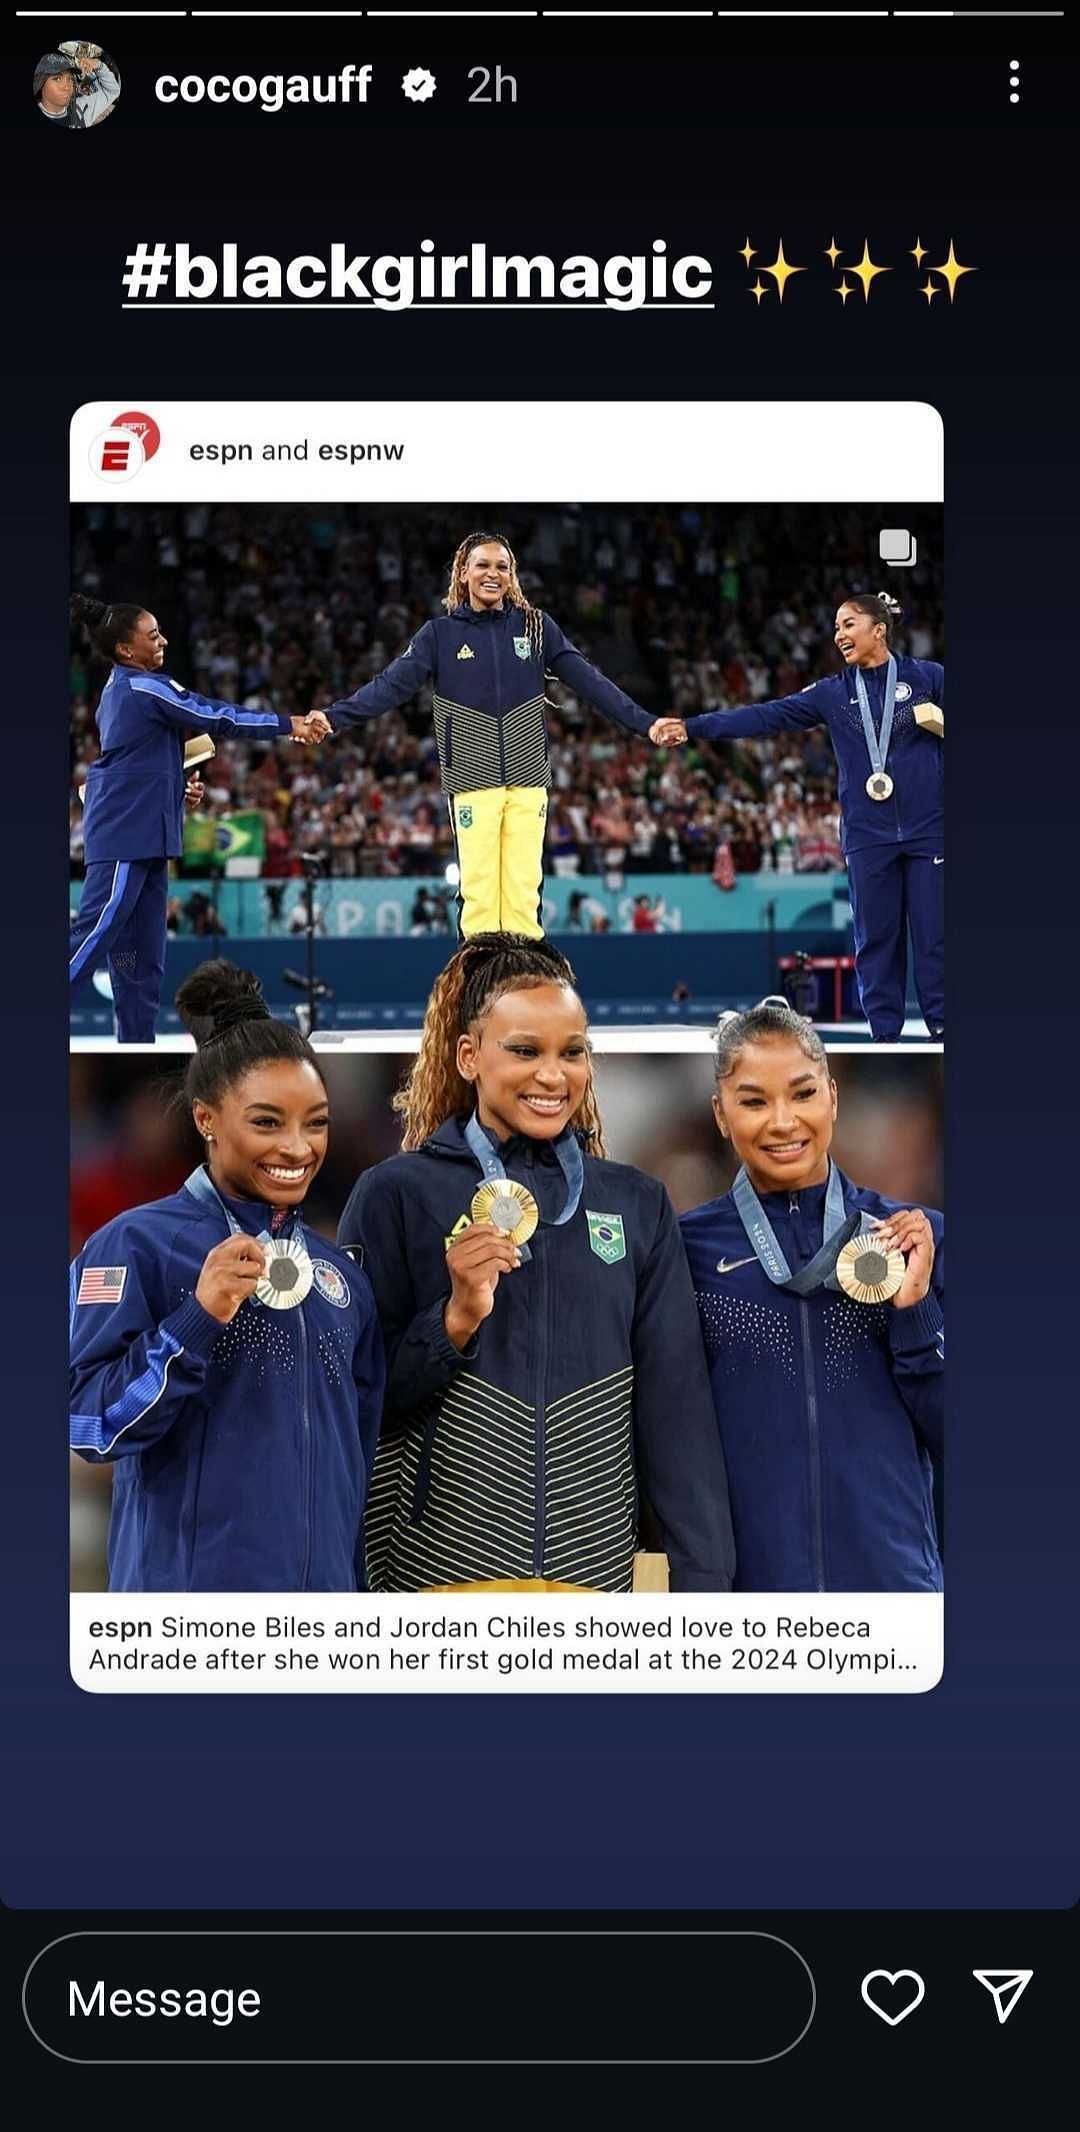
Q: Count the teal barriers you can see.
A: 1